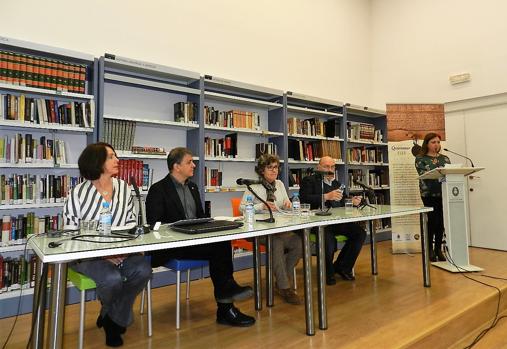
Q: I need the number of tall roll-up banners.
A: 1